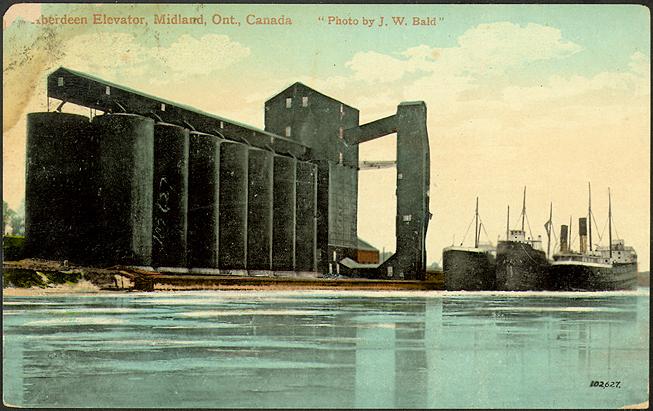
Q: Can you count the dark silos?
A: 8